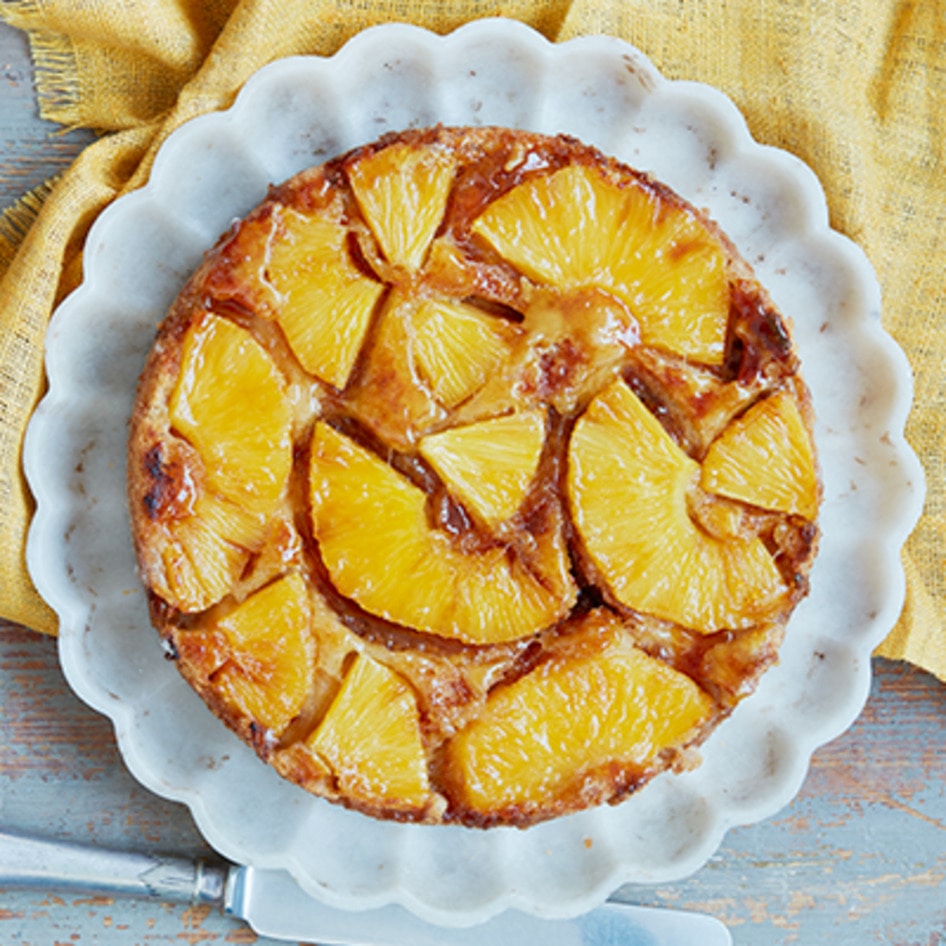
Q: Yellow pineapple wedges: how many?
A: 12